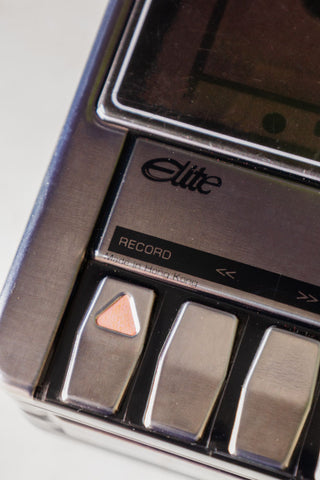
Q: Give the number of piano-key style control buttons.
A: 3